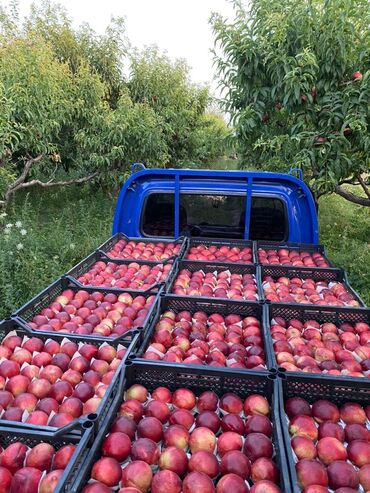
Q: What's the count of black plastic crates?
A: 13